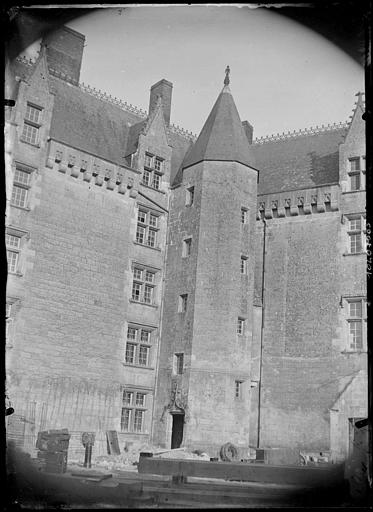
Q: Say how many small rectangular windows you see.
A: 8